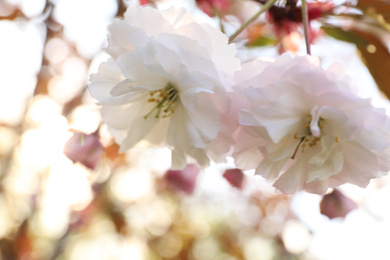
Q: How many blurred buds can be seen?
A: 4